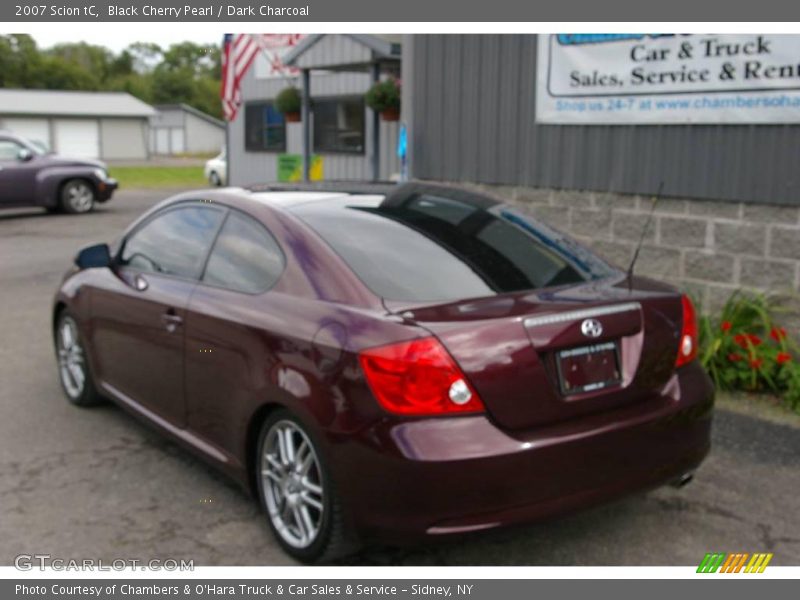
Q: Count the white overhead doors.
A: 2